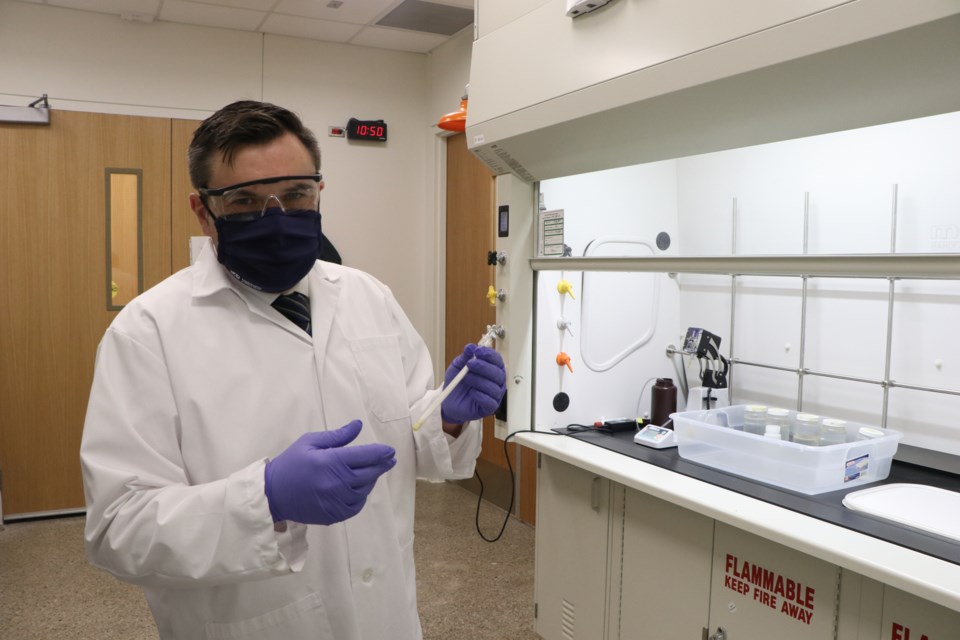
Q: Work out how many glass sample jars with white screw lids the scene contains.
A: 5